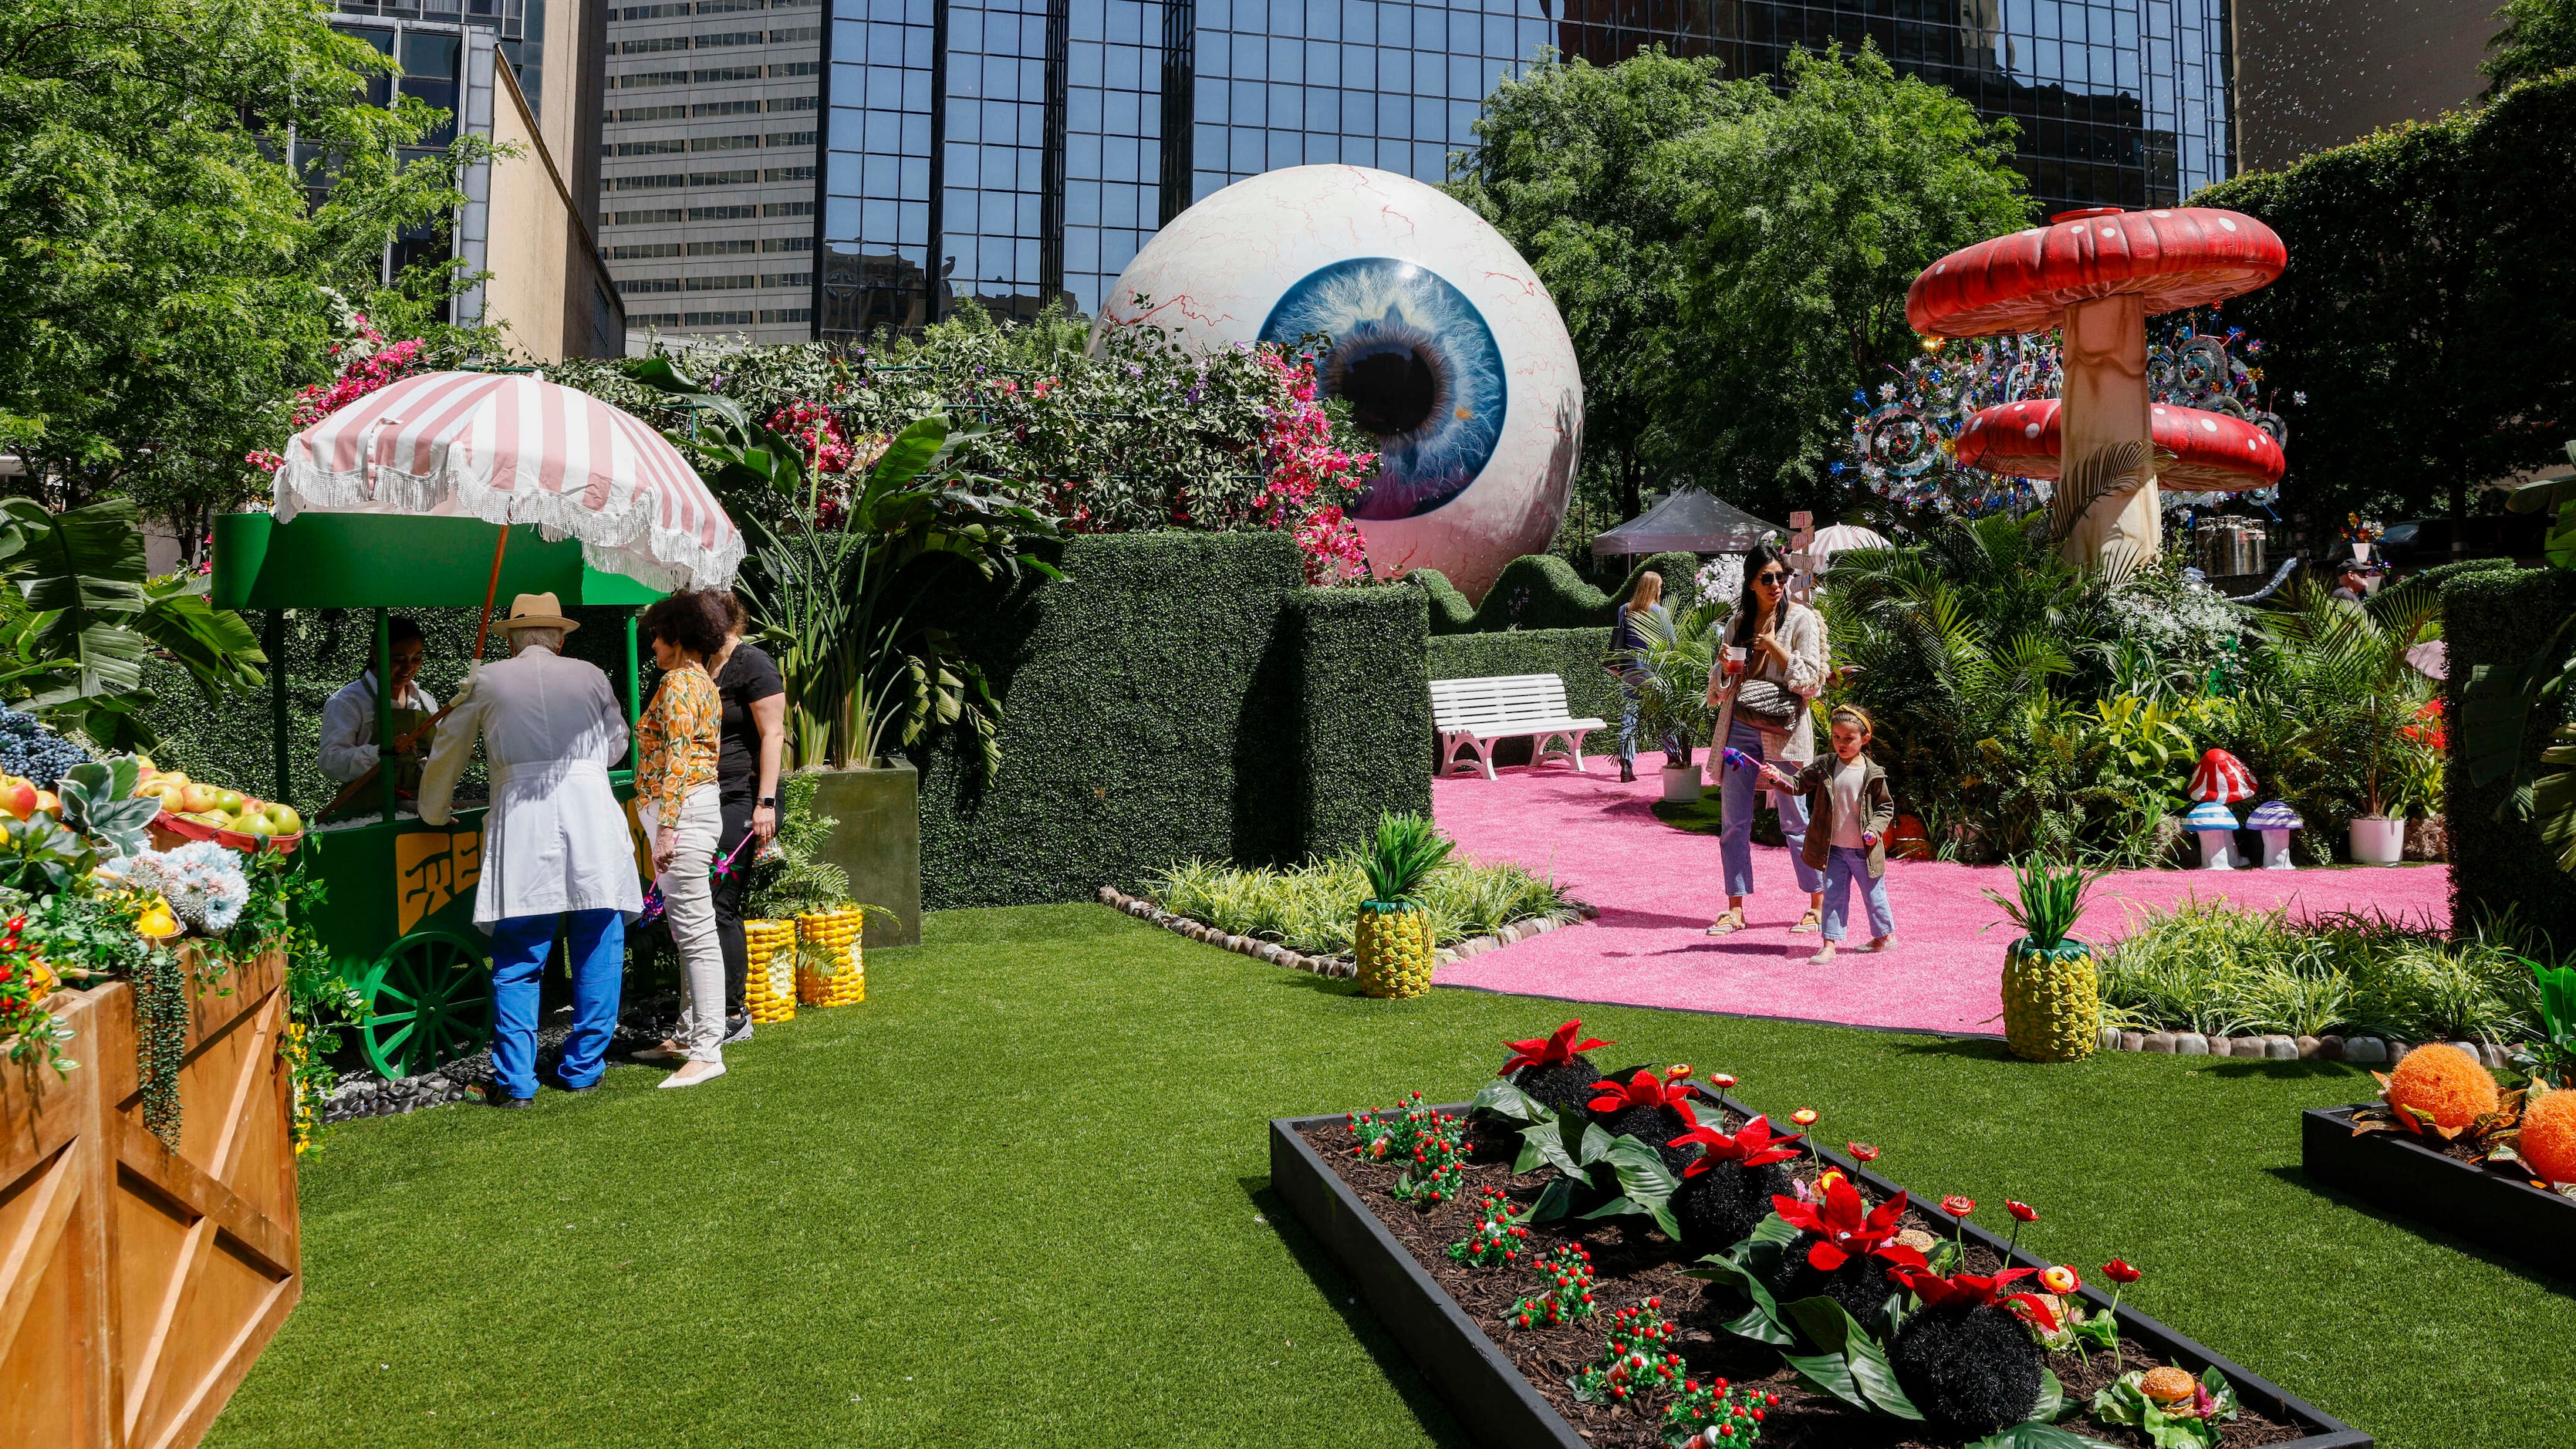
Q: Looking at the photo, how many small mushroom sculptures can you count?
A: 3